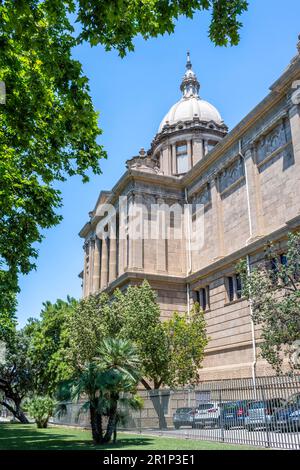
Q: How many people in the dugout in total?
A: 0